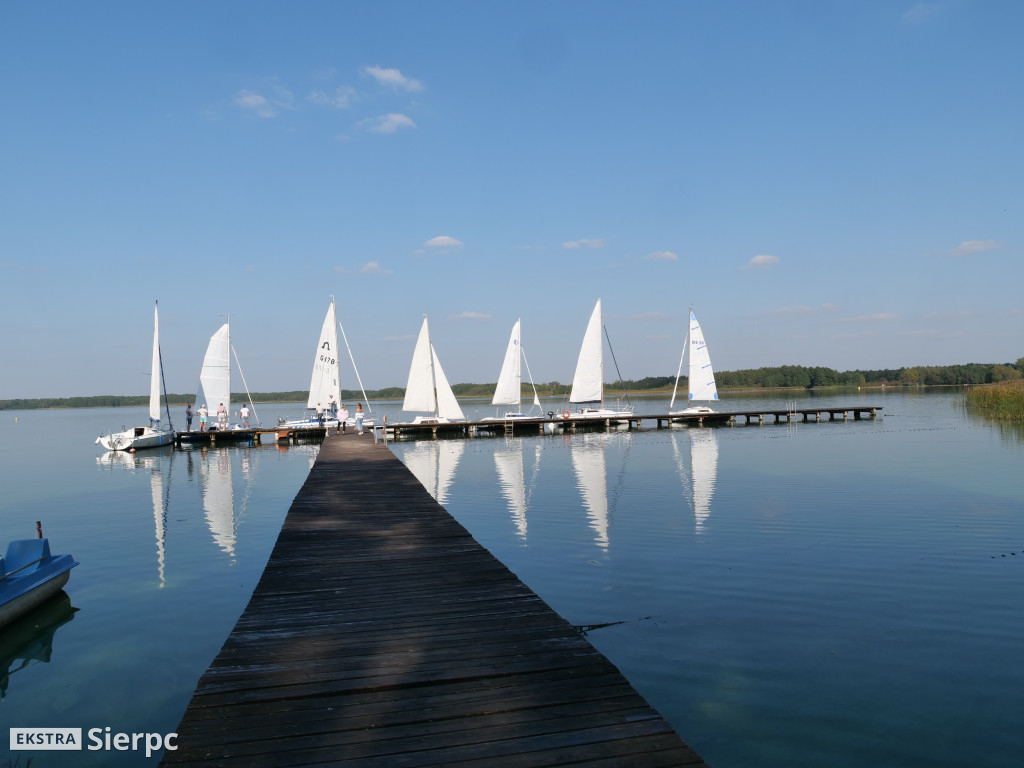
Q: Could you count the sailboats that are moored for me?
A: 7